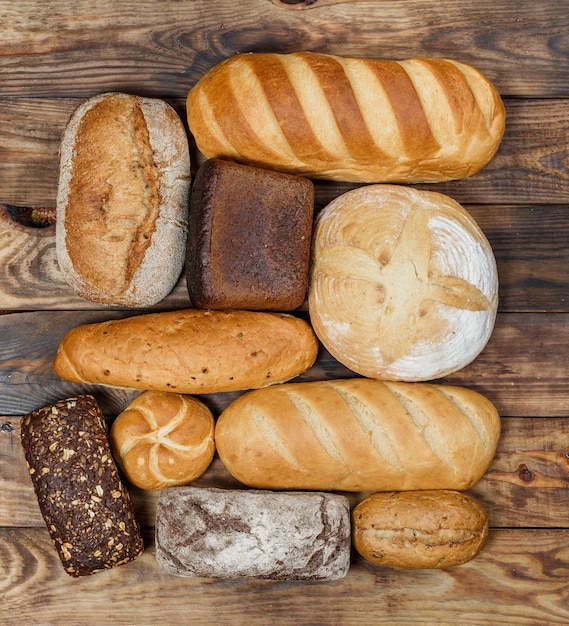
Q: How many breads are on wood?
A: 10